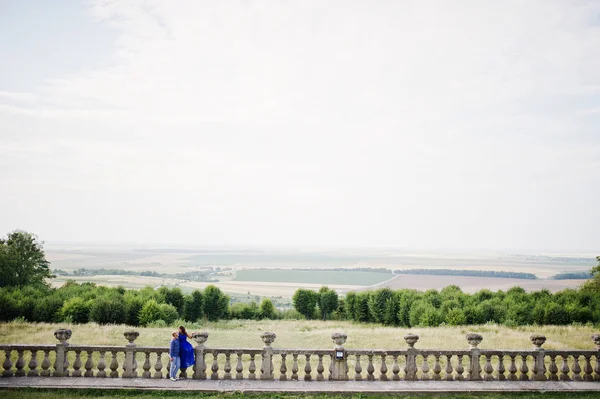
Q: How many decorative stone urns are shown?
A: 9